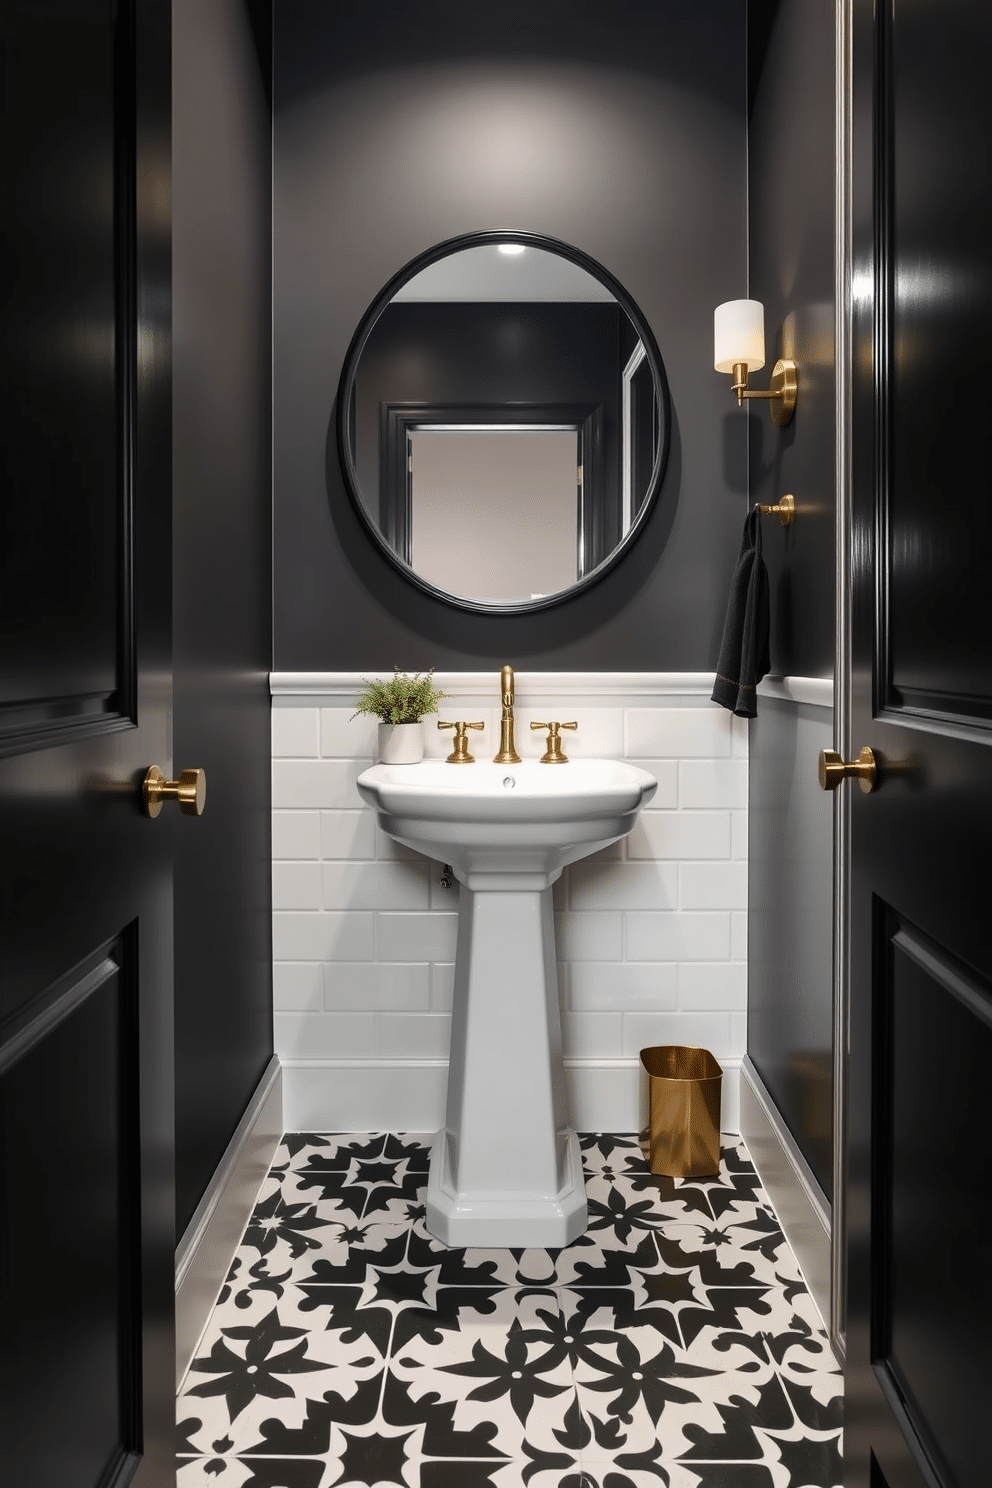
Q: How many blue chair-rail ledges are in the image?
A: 0